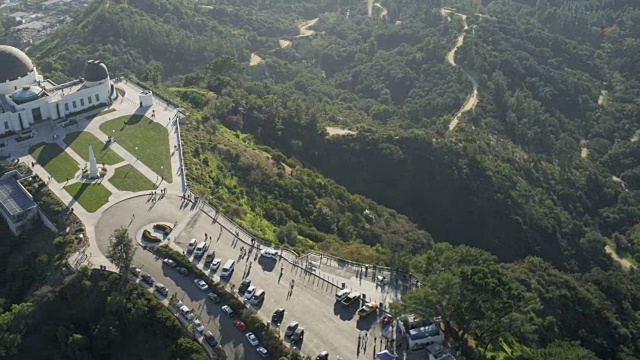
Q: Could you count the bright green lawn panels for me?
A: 5